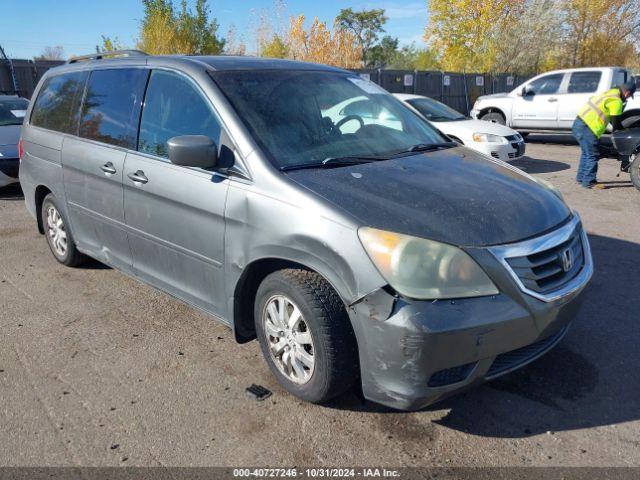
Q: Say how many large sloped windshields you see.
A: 1